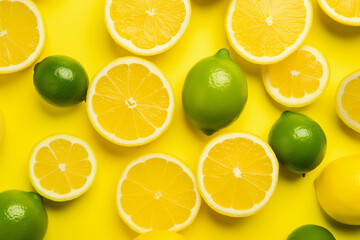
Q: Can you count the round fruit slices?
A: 10